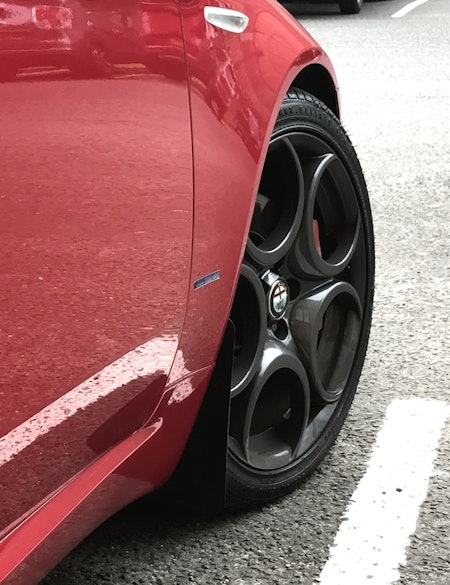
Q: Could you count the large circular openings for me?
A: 5